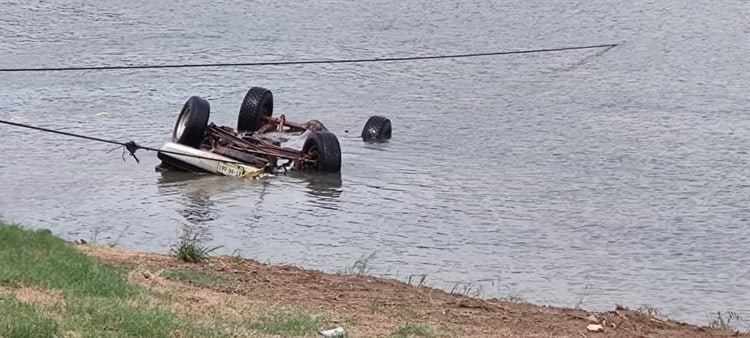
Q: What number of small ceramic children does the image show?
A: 0